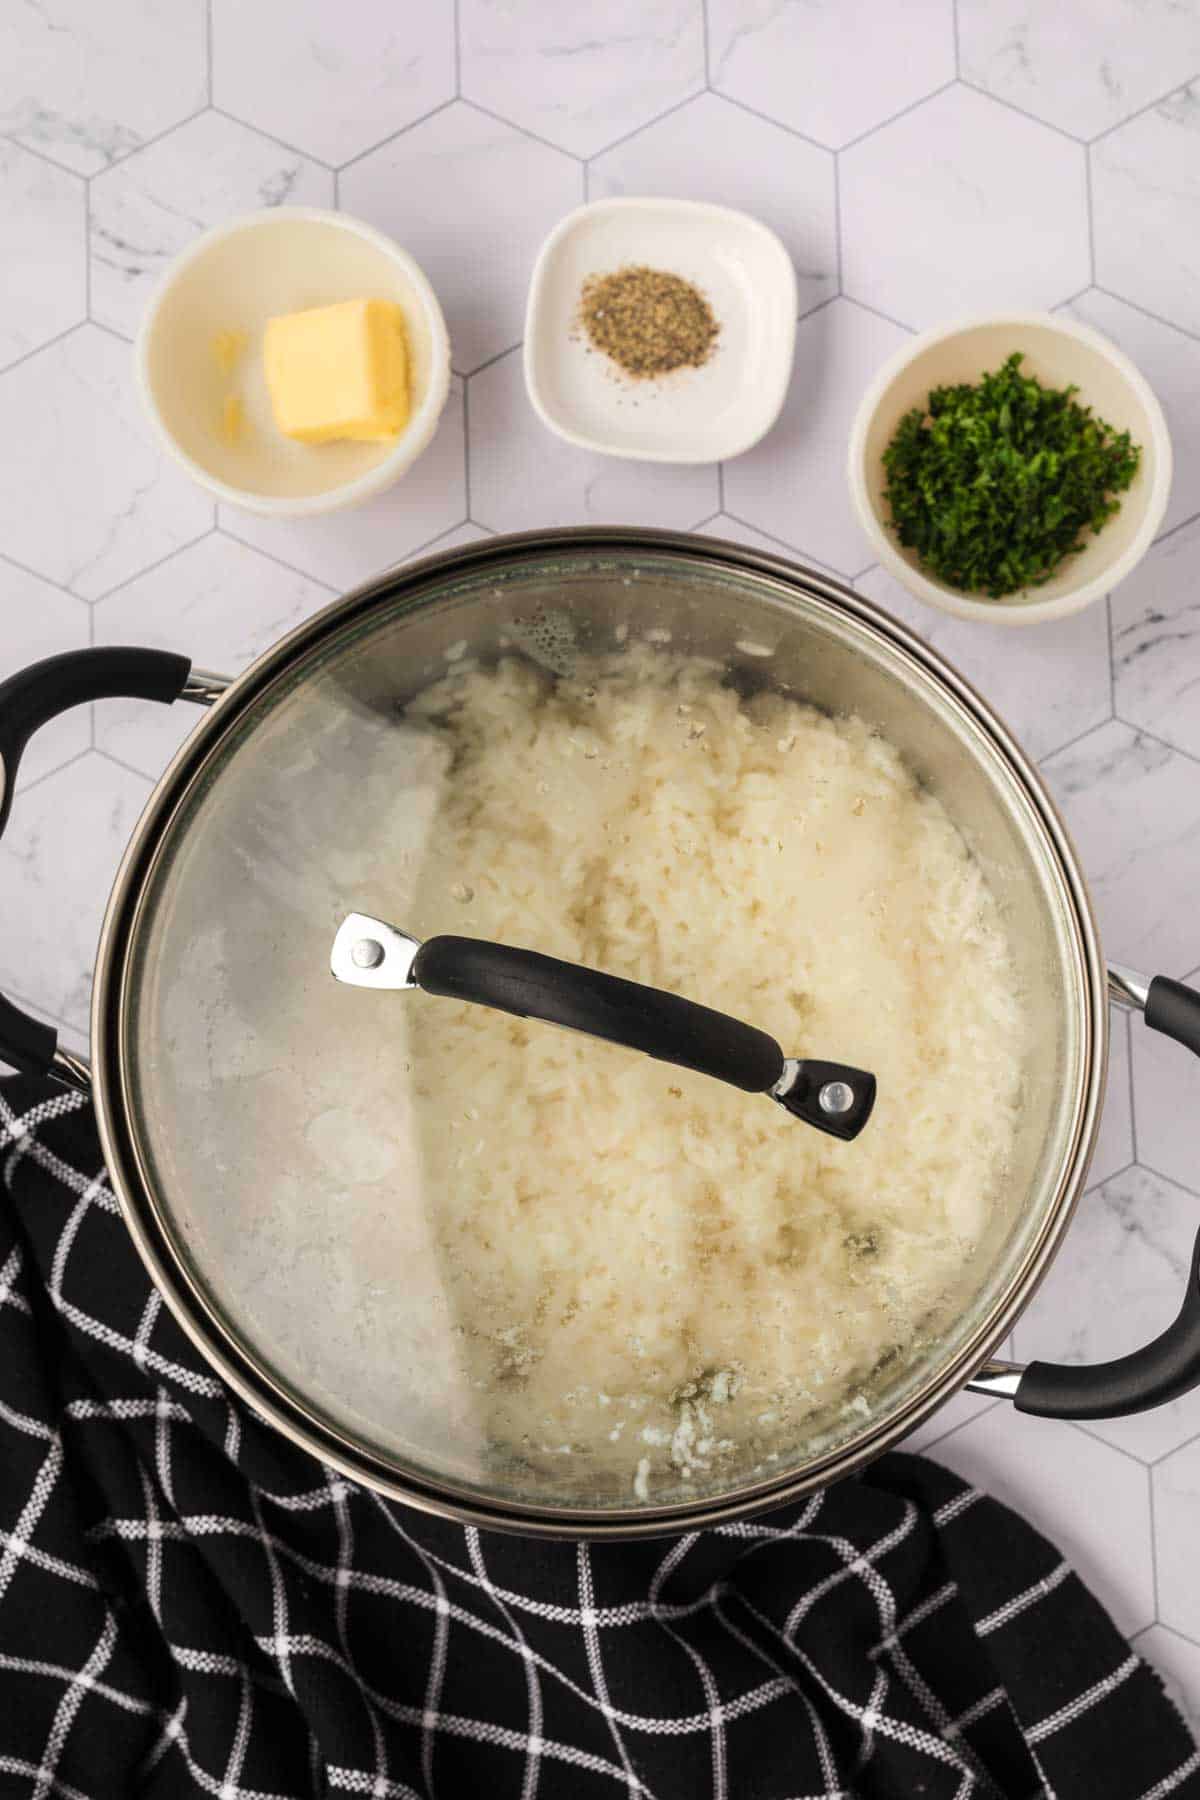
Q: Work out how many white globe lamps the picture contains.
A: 0